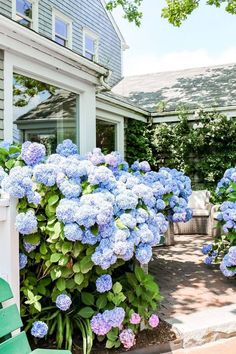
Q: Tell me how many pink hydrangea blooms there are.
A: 3